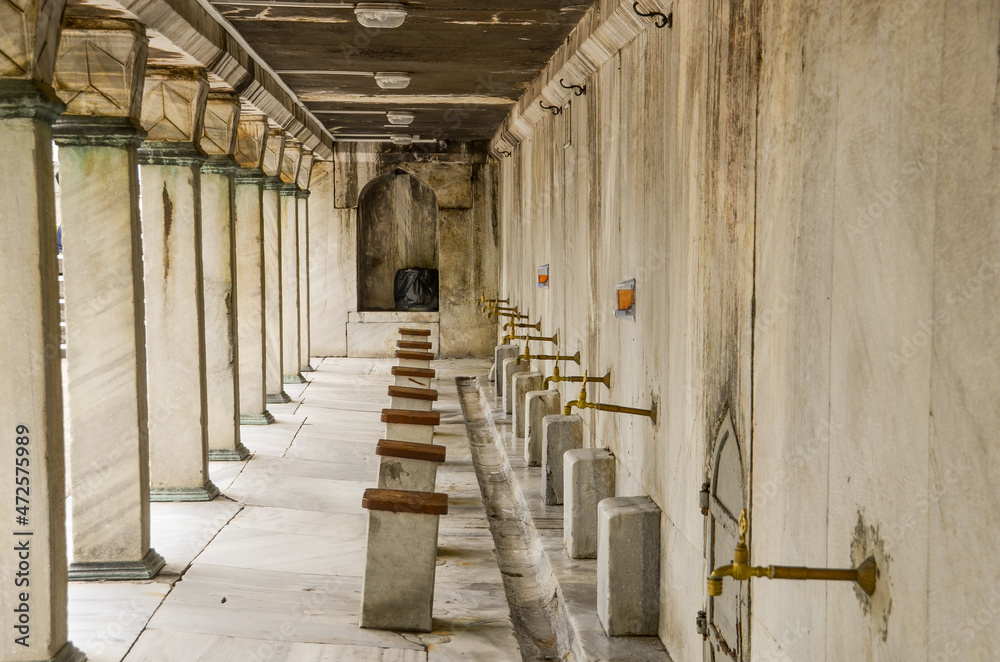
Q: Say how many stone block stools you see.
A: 8